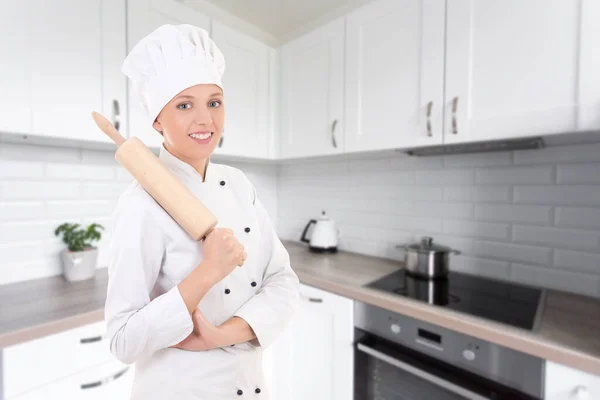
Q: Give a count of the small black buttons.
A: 6